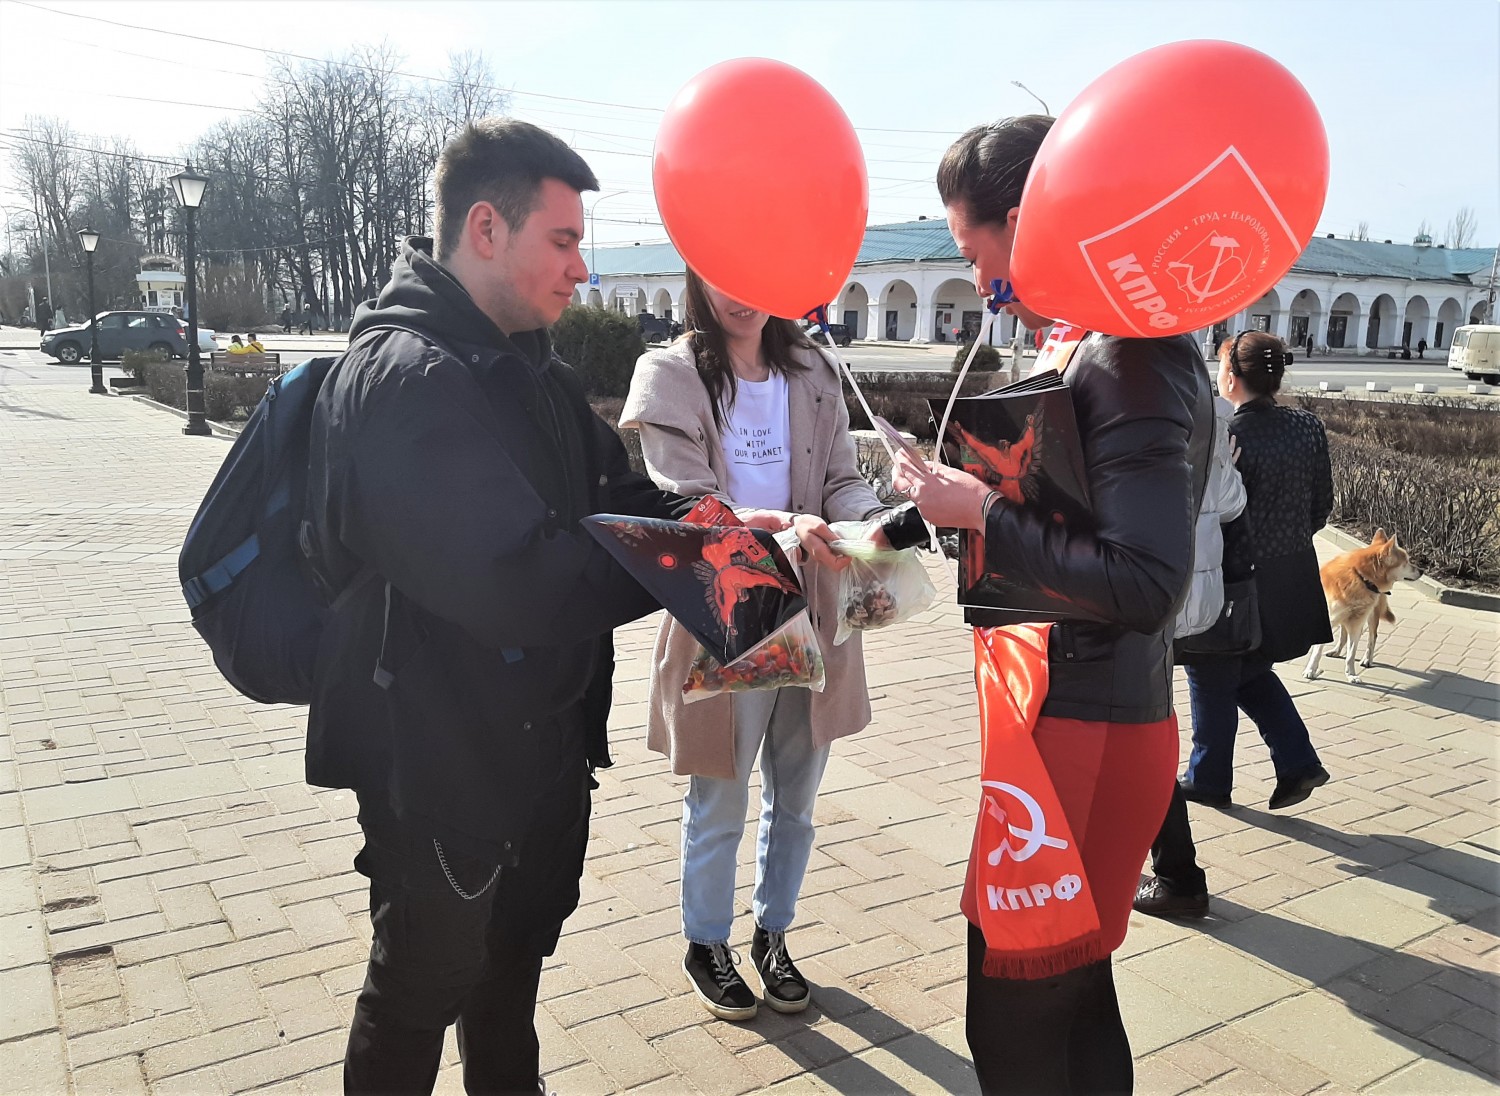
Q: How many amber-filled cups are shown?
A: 0